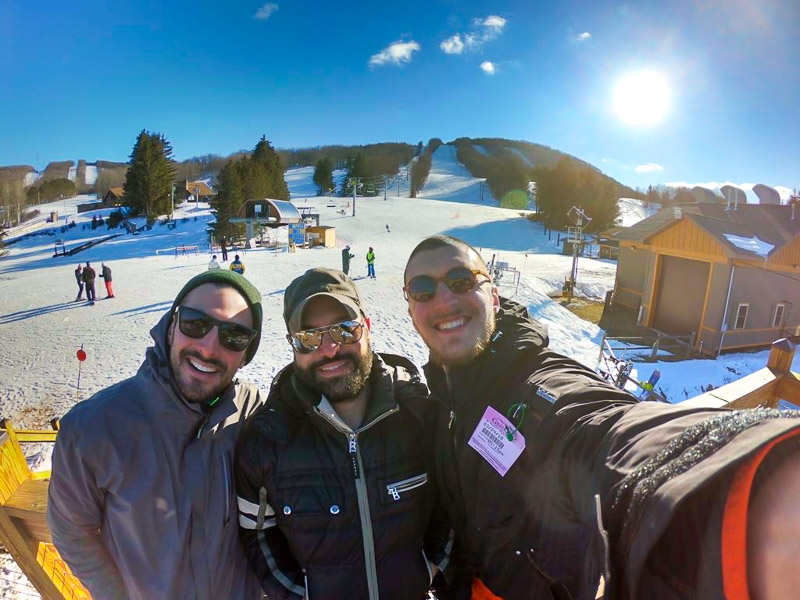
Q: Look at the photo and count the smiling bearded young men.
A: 3